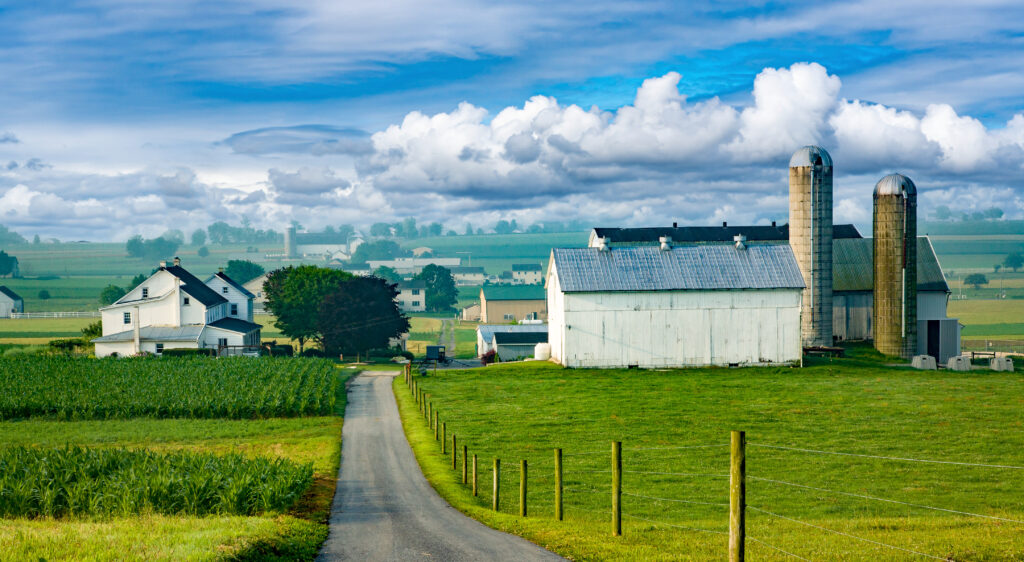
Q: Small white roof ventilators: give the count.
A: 3